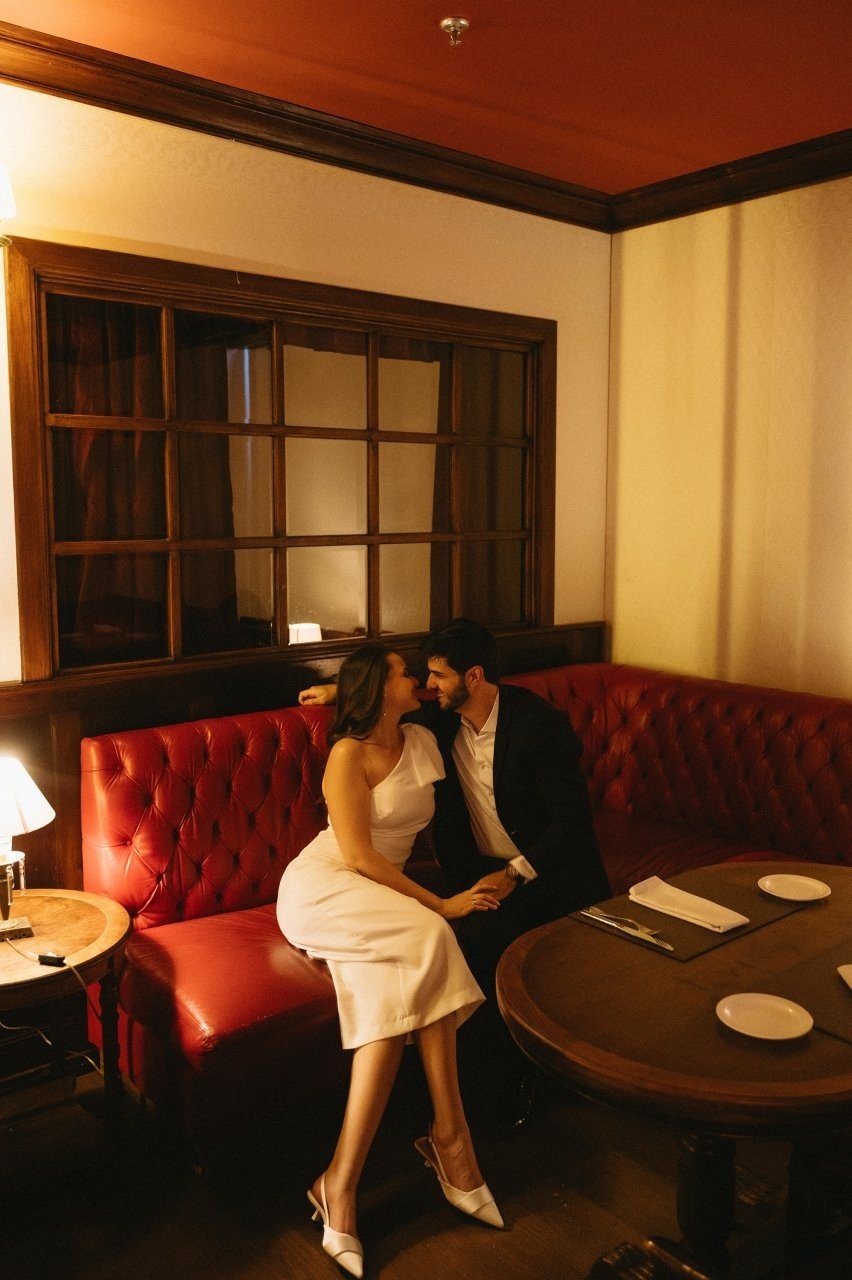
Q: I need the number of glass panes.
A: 15